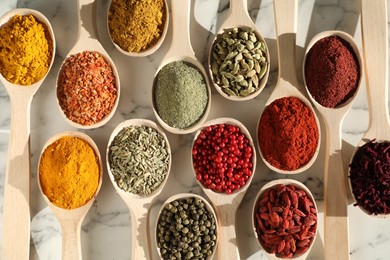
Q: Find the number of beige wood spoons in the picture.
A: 13